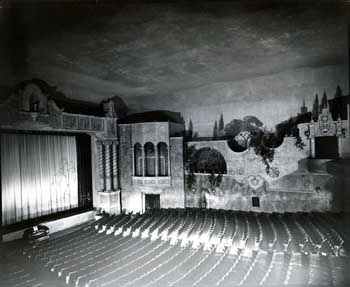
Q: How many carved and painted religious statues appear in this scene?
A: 0